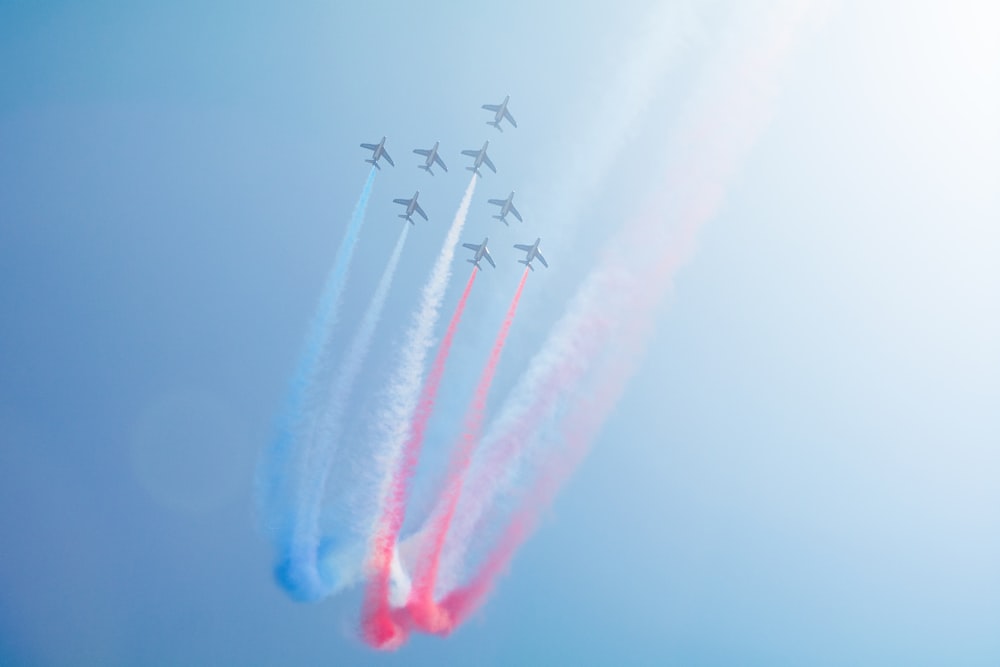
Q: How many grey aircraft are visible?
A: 8